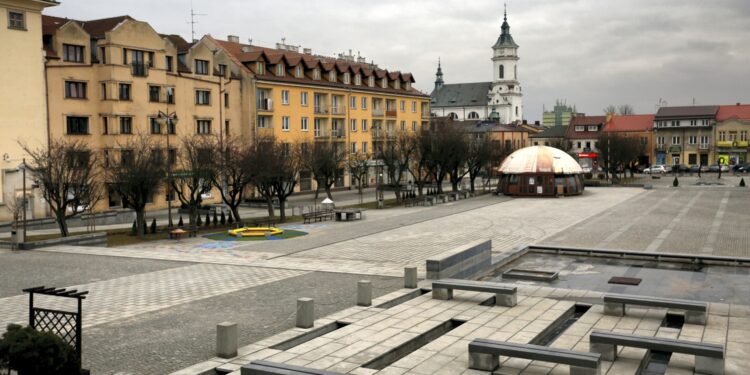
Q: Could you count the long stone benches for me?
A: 5